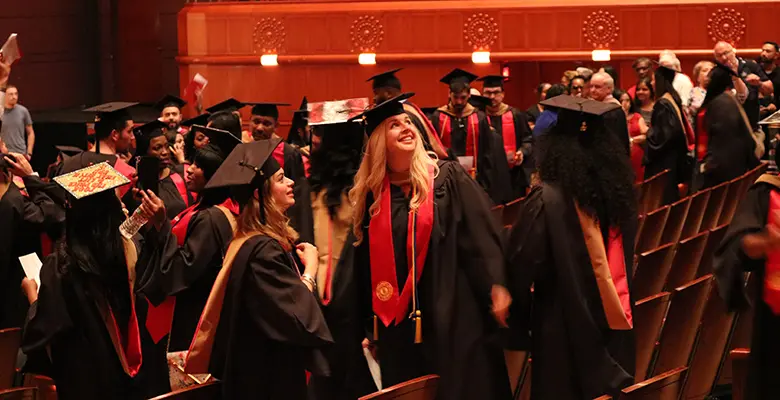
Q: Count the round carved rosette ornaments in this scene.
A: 5